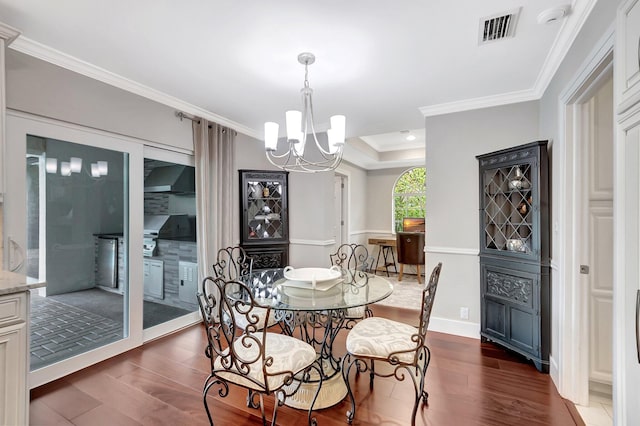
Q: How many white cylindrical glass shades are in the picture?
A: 5